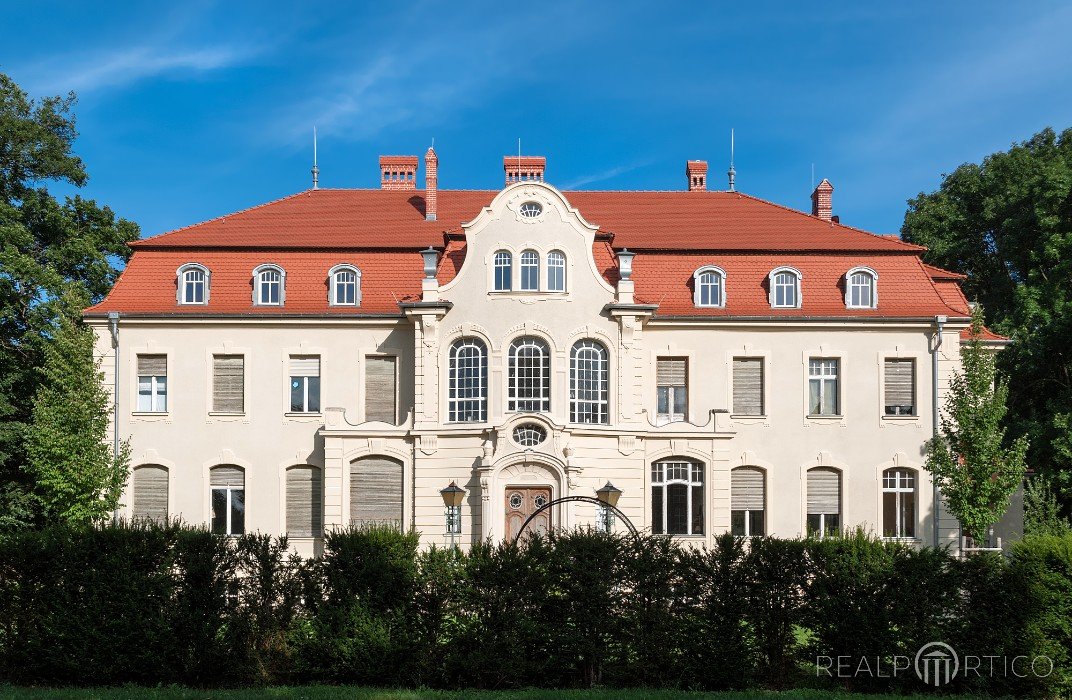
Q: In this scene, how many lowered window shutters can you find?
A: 13